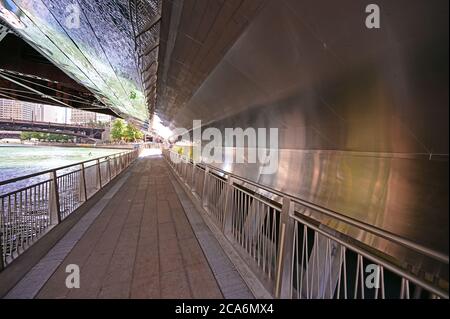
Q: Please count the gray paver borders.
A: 2